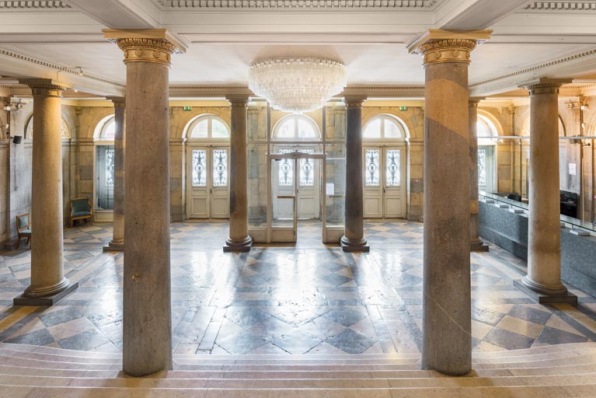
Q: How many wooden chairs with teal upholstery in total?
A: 2